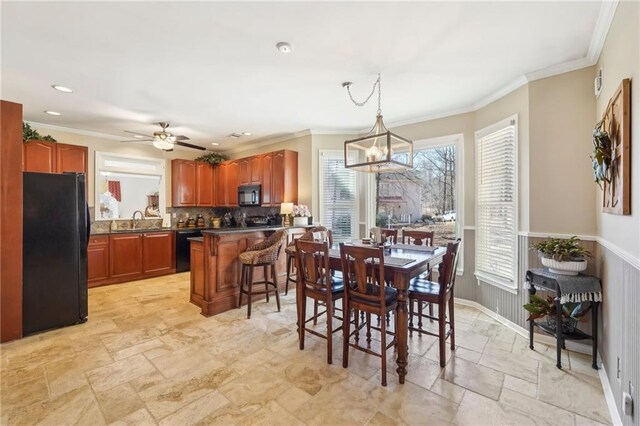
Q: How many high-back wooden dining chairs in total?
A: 6